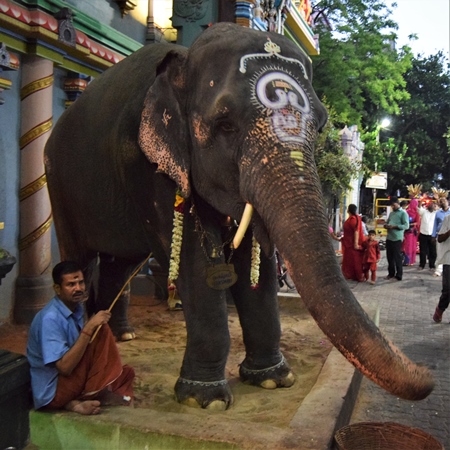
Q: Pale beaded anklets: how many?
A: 2